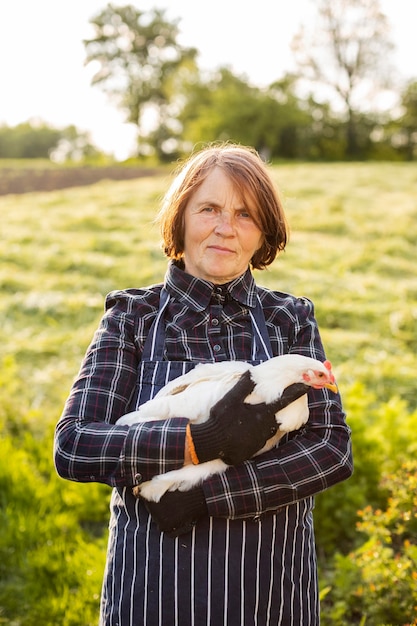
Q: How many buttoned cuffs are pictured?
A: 2